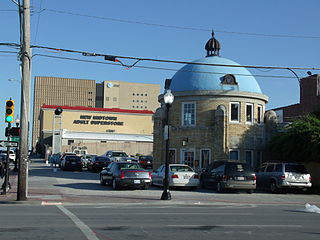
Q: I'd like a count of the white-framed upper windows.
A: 4